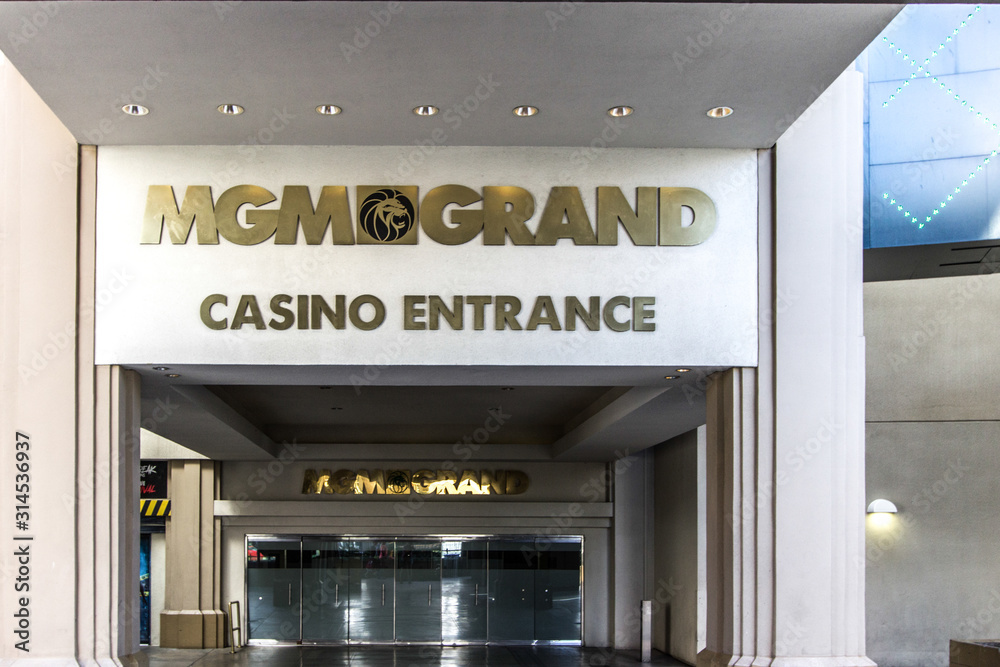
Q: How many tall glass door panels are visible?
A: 7